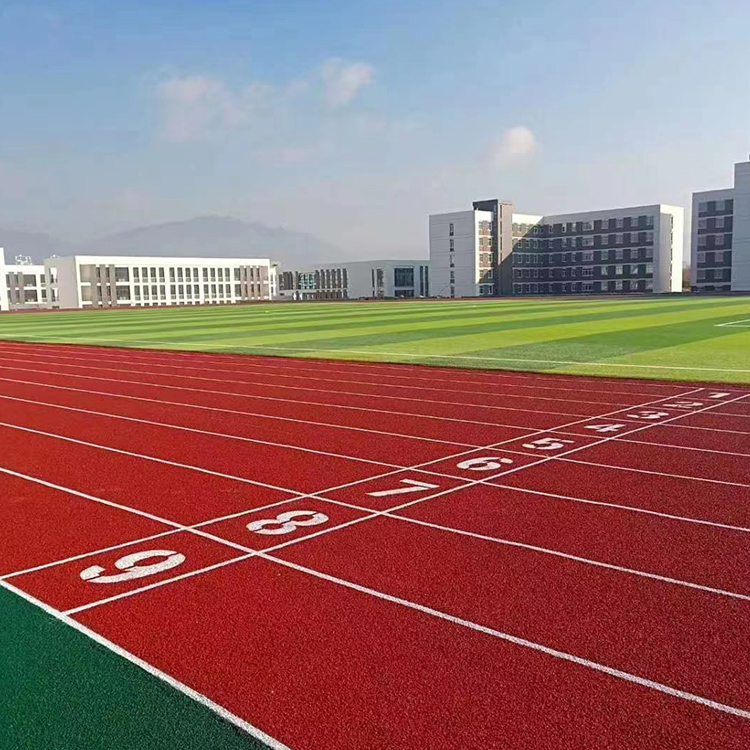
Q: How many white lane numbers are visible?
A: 9